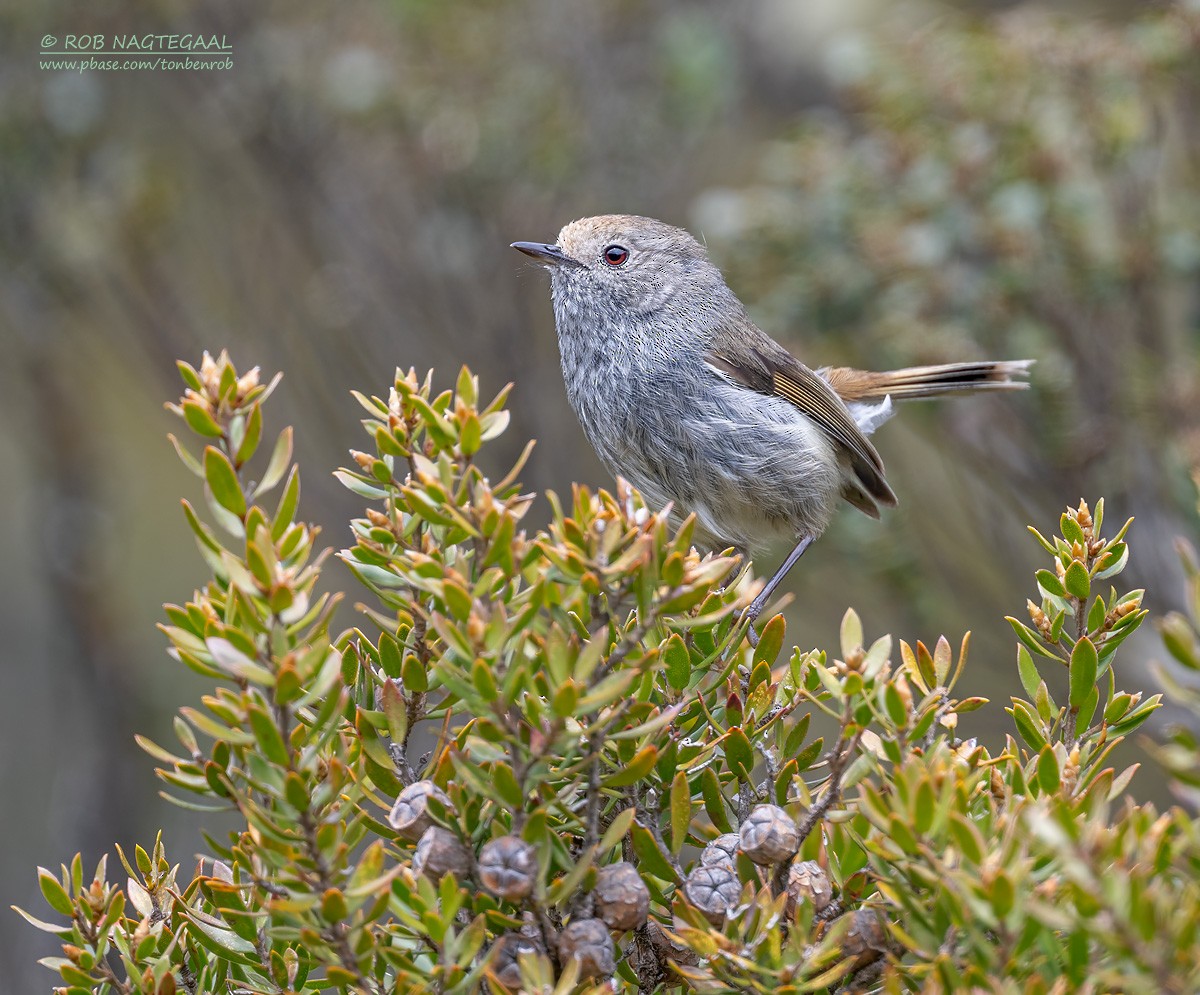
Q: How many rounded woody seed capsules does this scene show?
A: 12